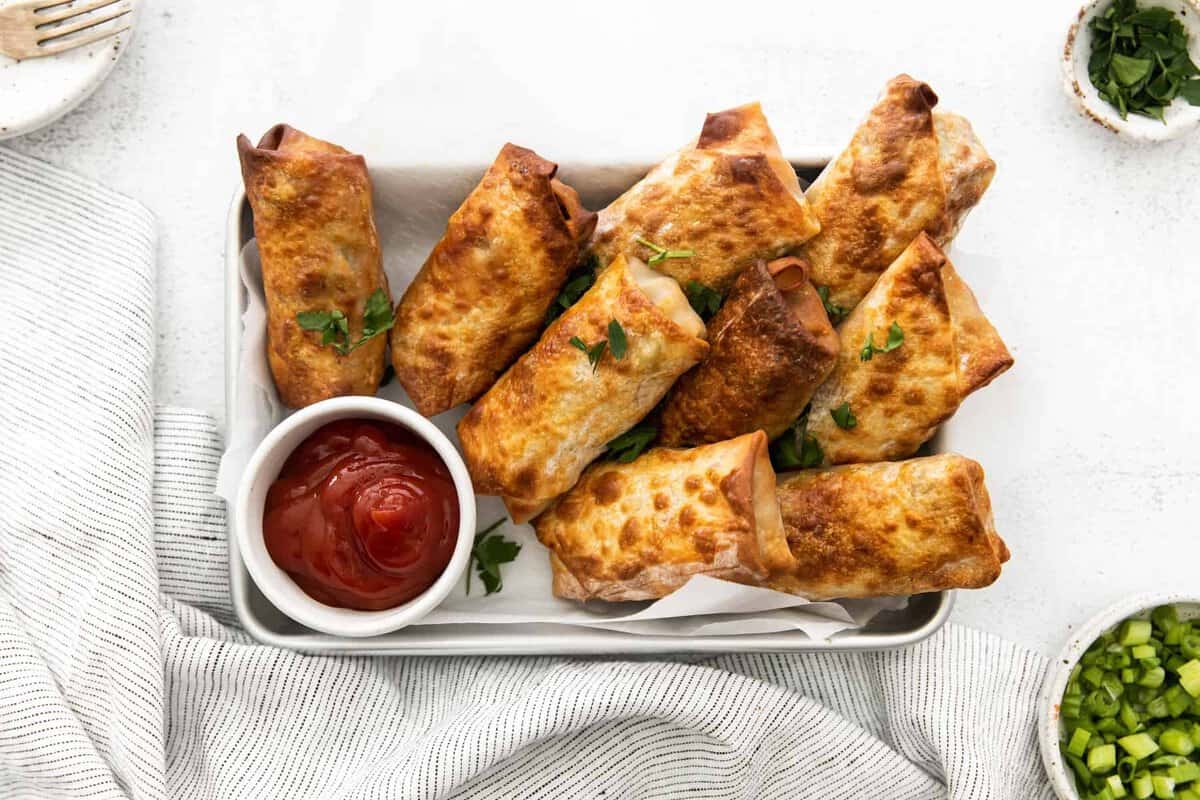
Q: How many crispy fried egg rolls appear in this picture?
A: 9